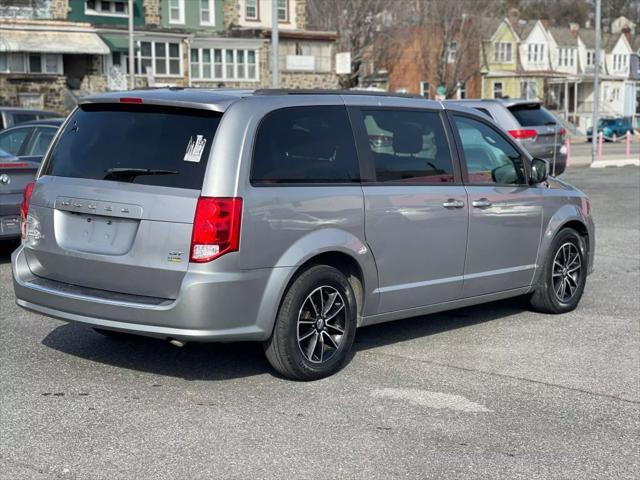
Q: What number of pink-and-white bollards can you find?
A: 3